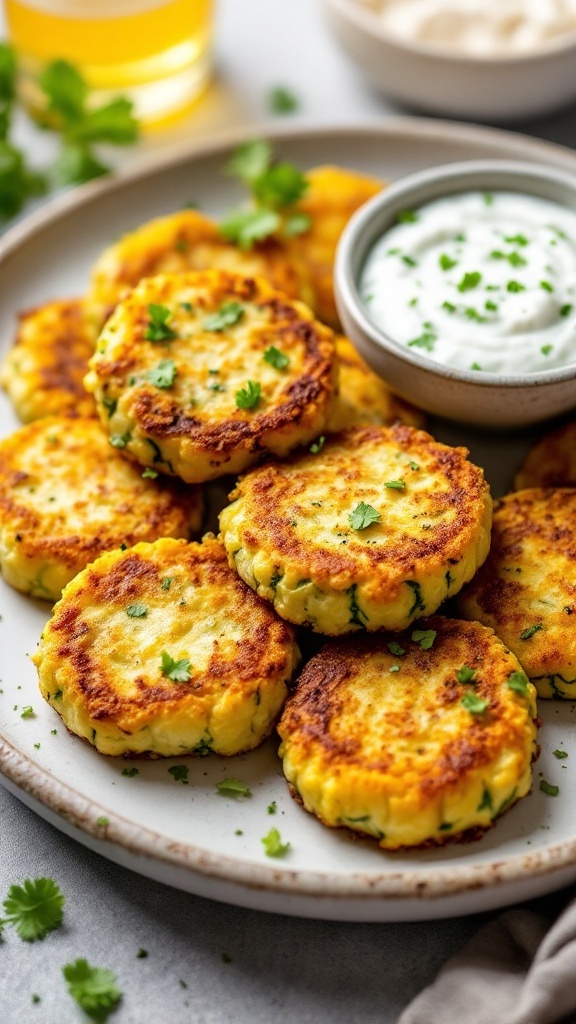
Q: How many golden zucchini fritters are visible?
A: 11